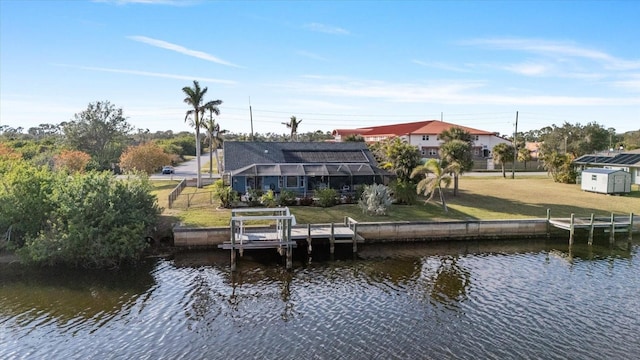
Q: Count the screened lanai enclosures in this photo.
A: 1